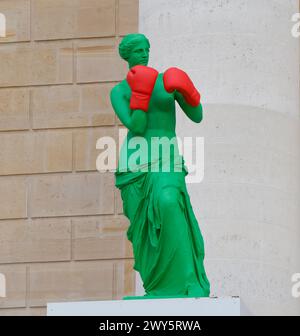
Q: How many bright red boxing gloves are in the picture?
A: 2